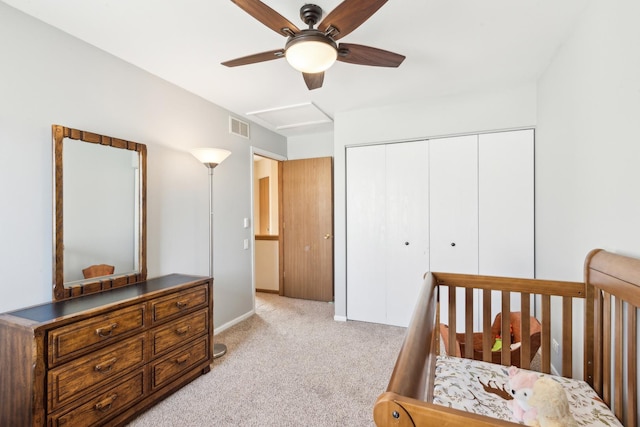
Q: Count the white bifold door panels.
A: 4